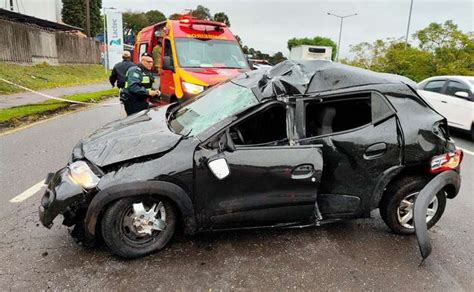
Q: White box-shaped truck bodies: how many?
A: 1